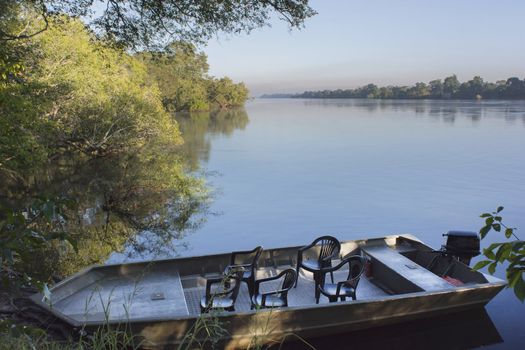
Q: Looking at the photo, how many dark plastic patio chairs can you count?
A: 5